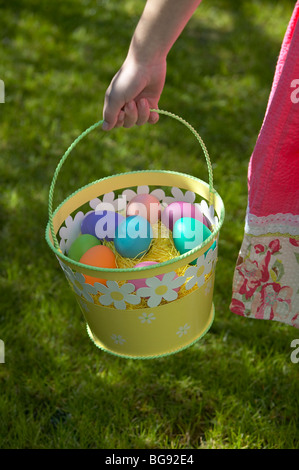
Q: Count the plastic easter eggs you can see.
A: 8